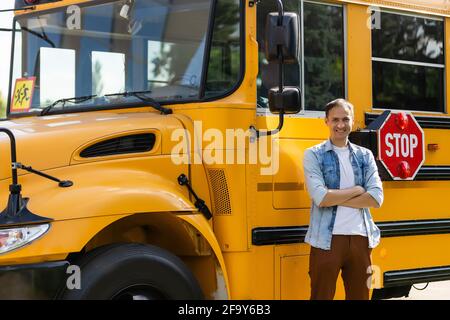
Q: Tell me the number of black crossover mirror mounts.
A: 1